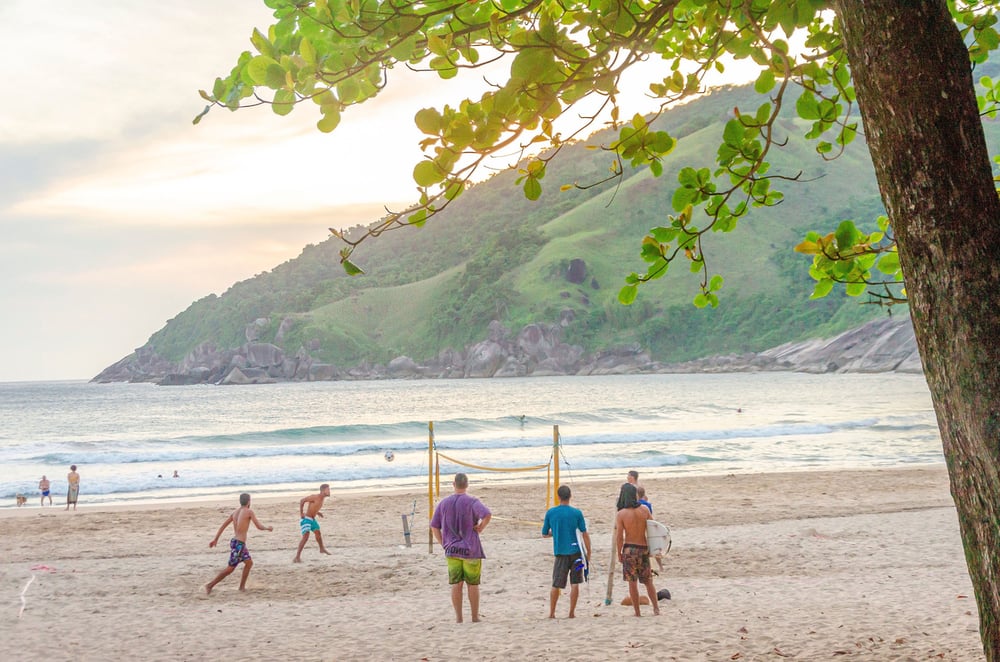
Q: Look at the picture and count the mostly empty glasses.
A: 0